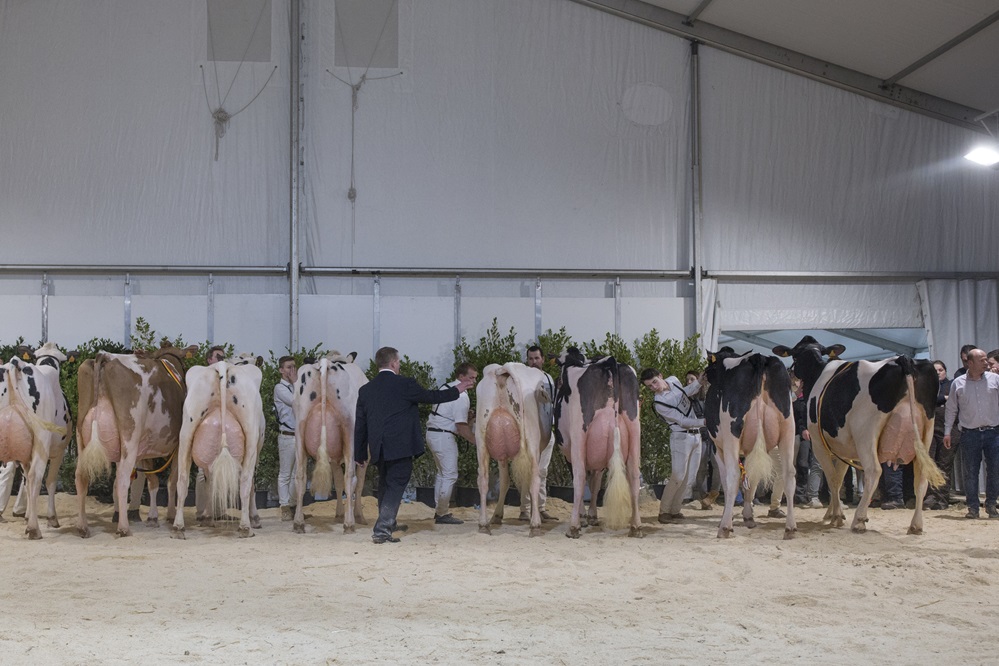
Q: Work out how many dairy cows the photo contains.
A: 8